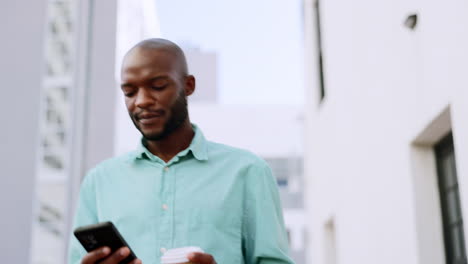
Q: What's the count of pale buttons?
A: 3